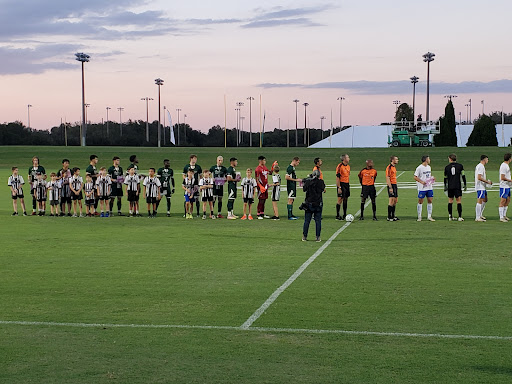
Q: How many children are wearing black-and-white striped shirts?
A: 13